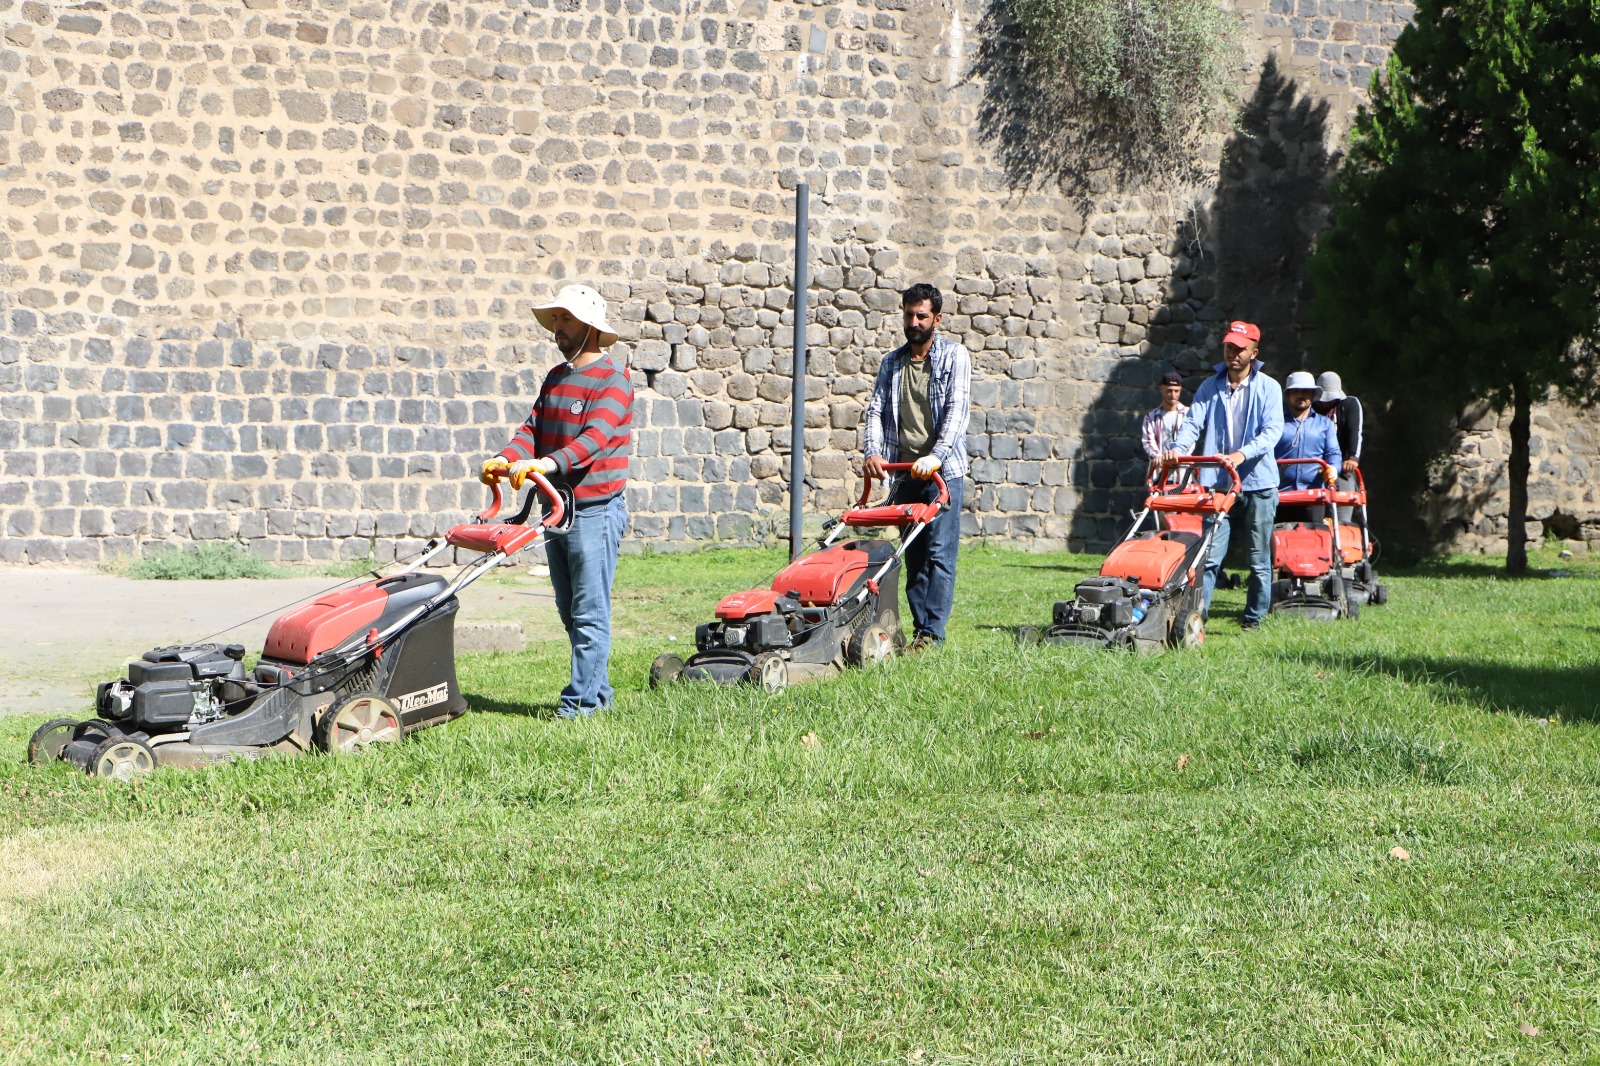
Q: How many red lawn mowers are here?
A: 6